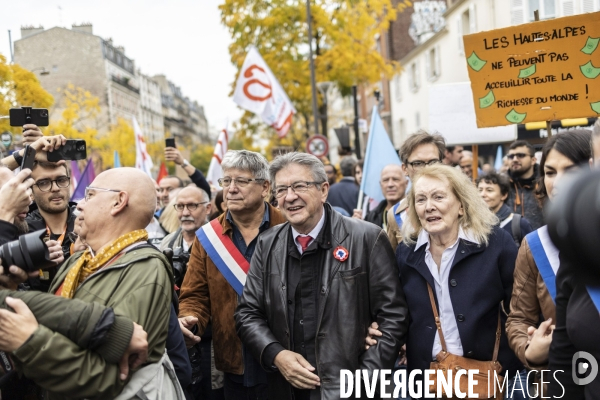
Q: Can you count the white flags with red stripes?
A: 3